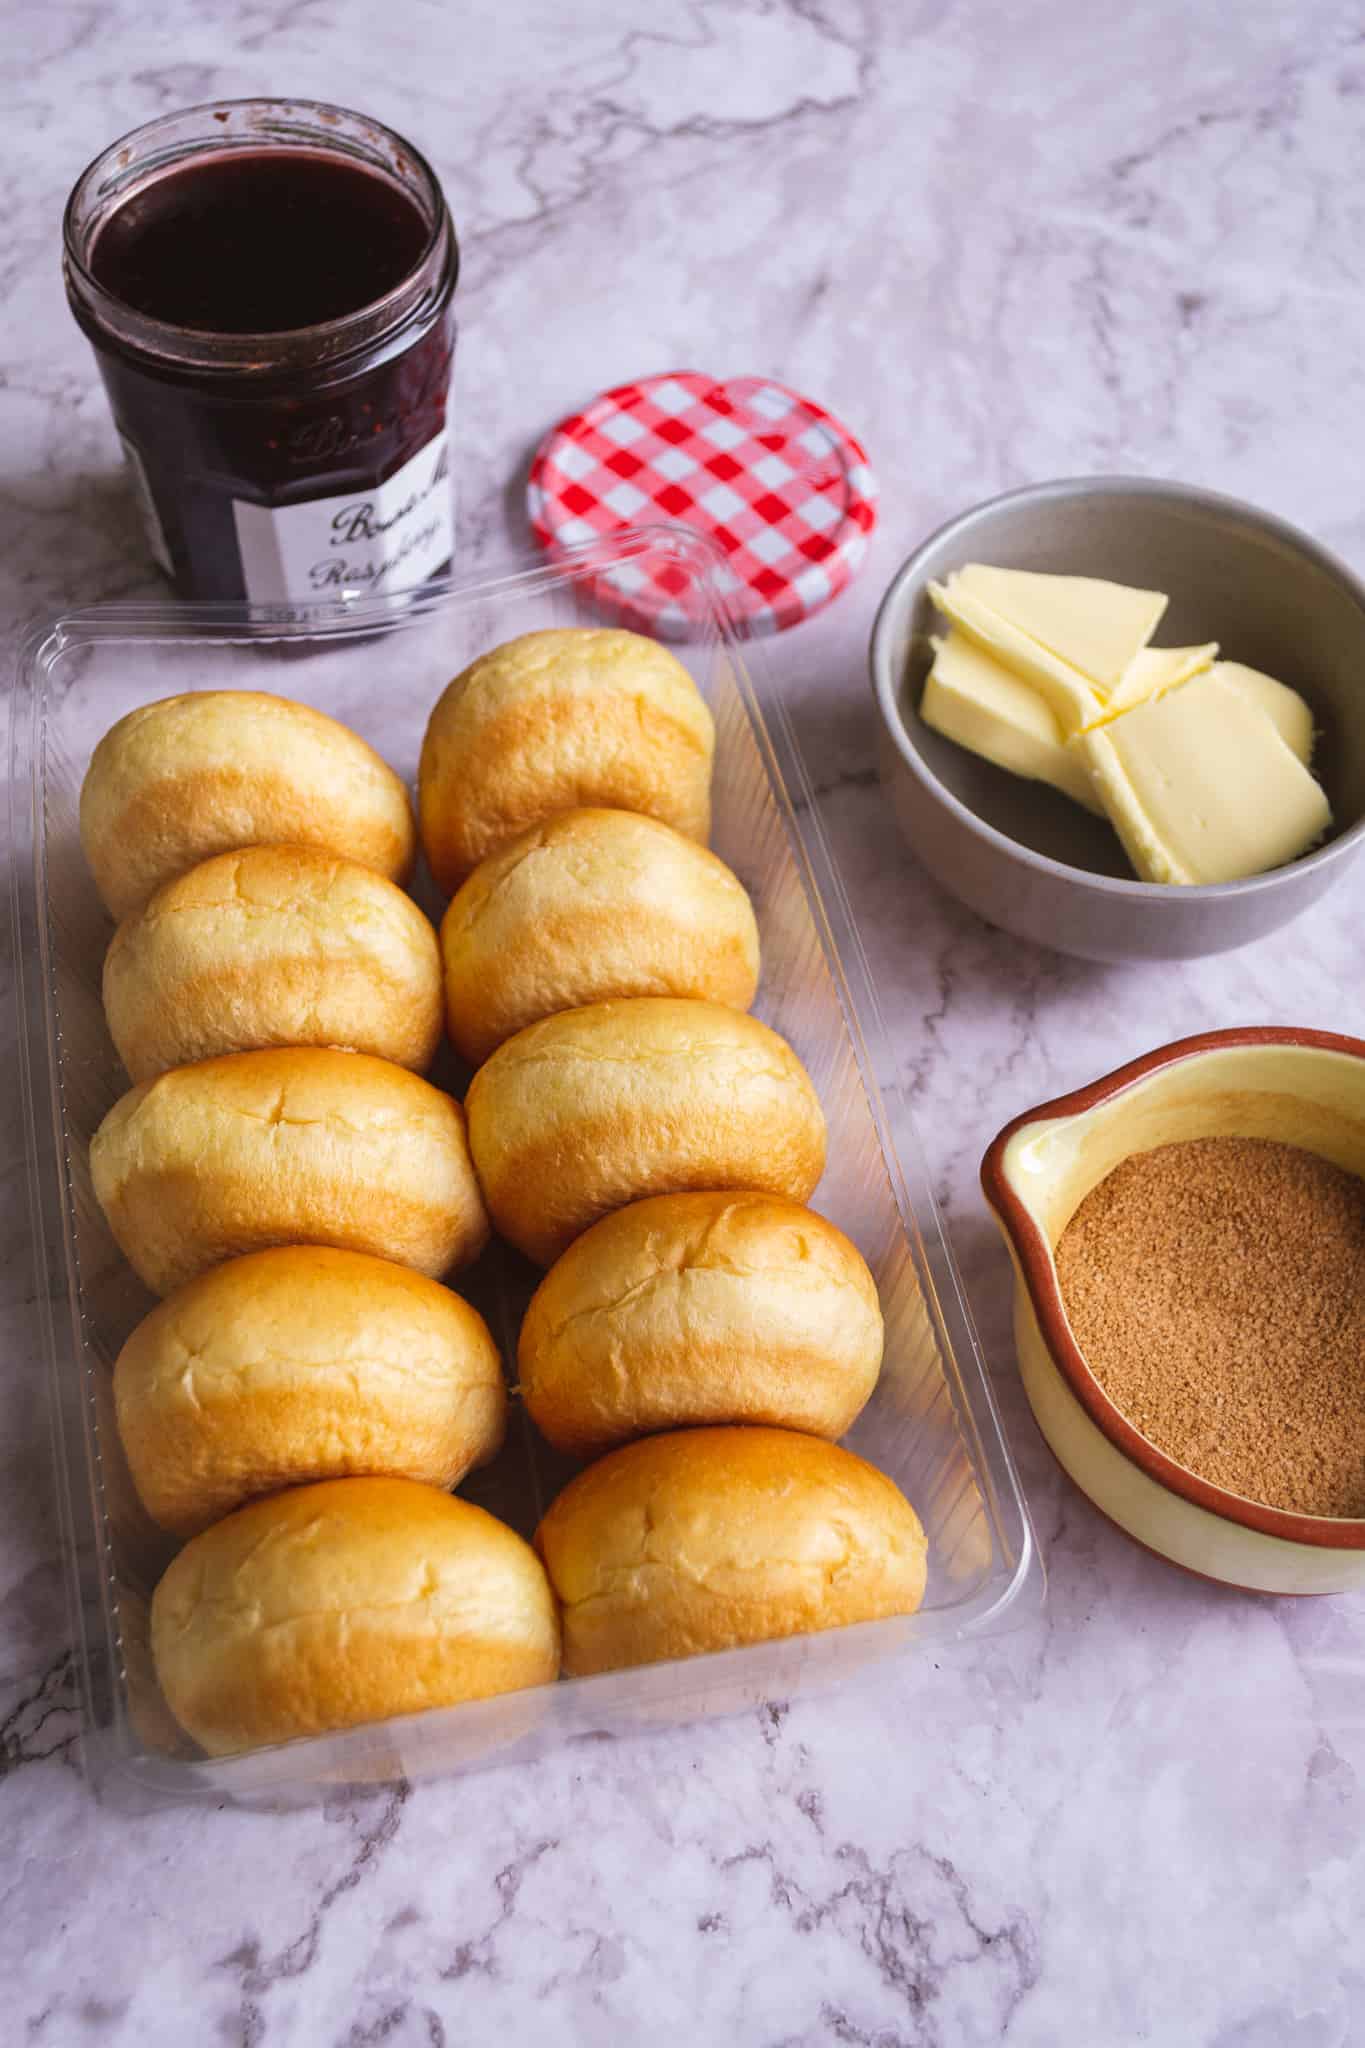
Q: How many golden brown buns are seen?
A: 10